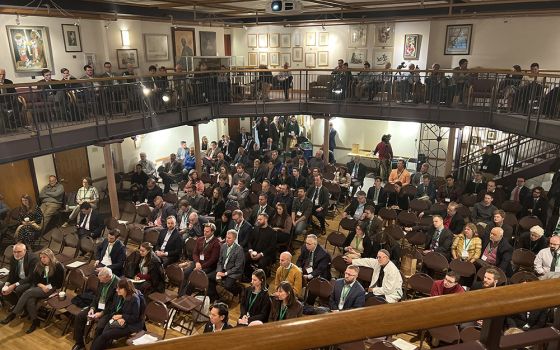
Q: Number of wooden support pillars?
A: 4